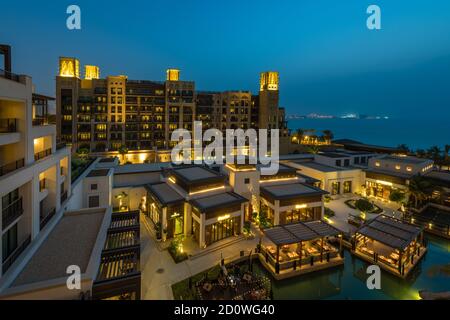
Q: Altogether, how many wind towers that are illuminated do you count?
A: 4